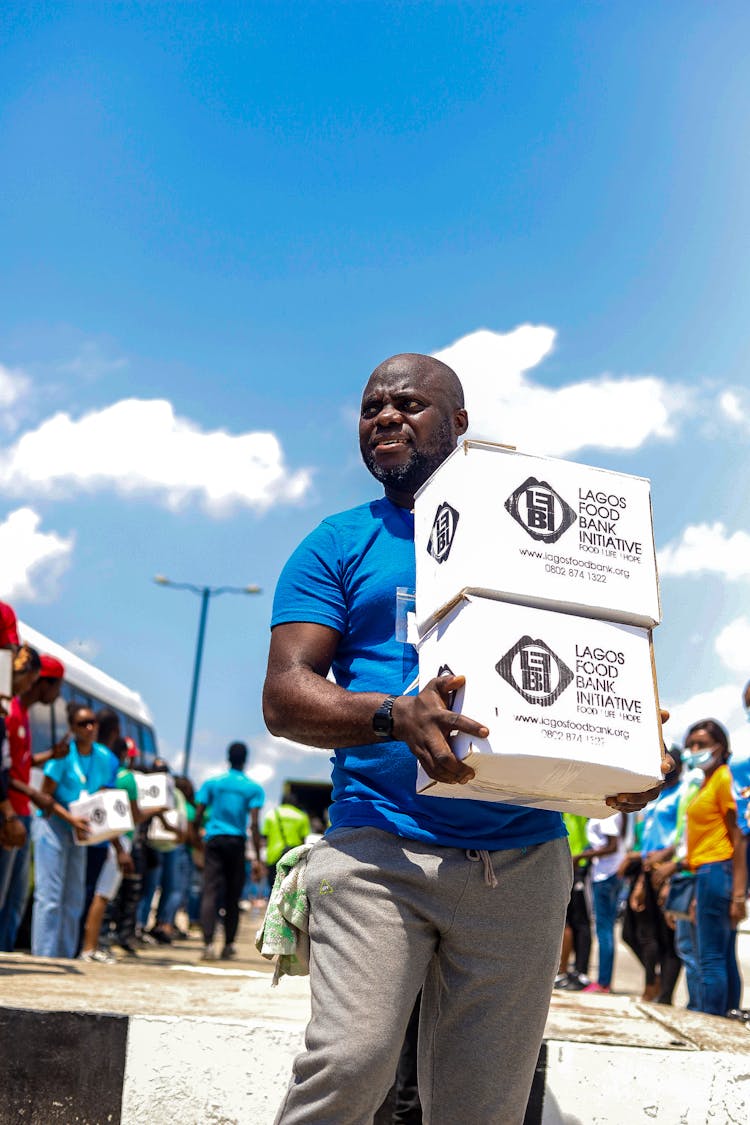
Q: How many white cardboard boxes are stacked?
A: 2